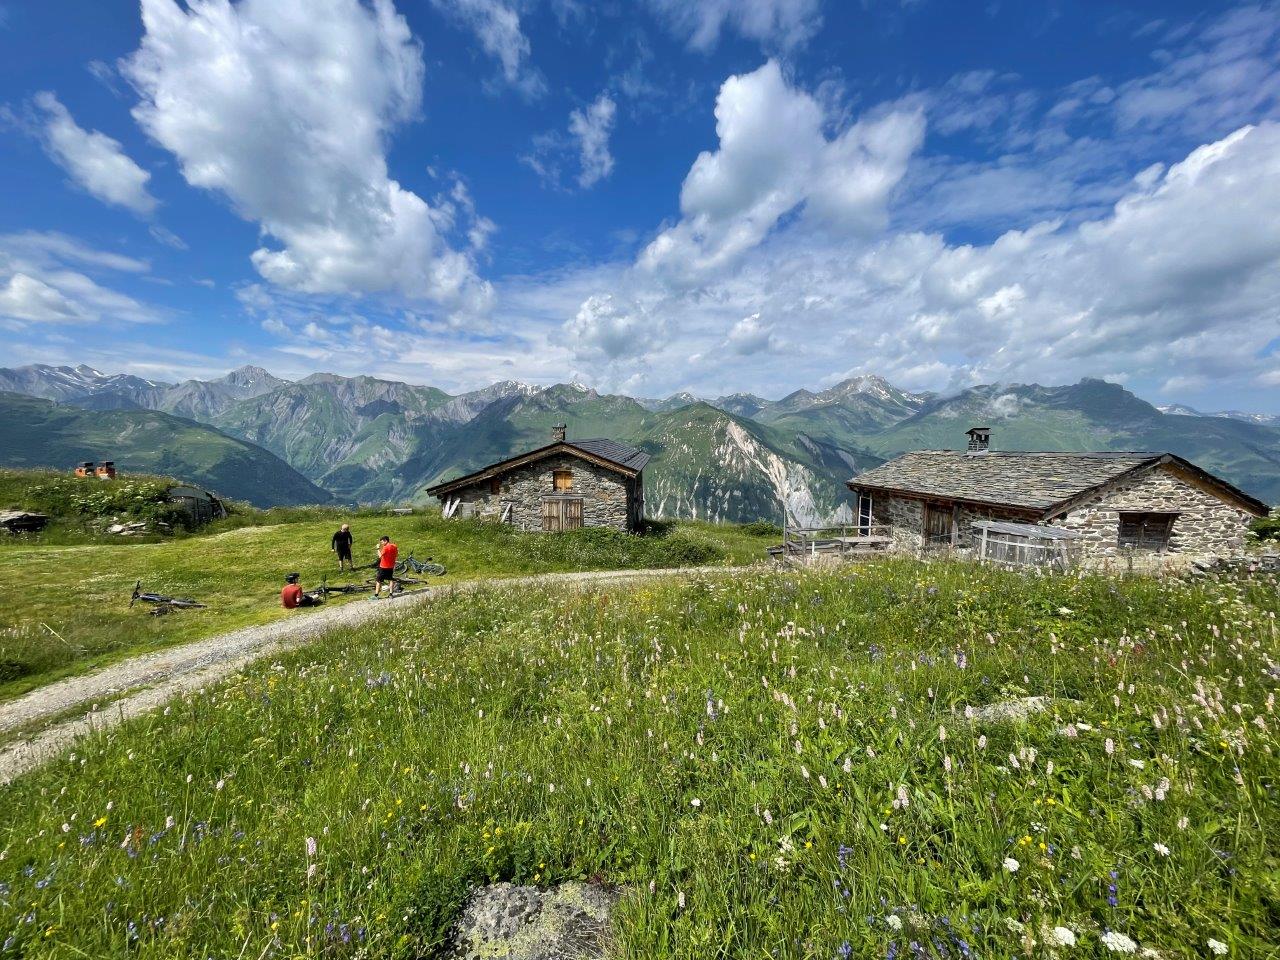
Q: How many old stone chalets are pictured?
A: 2